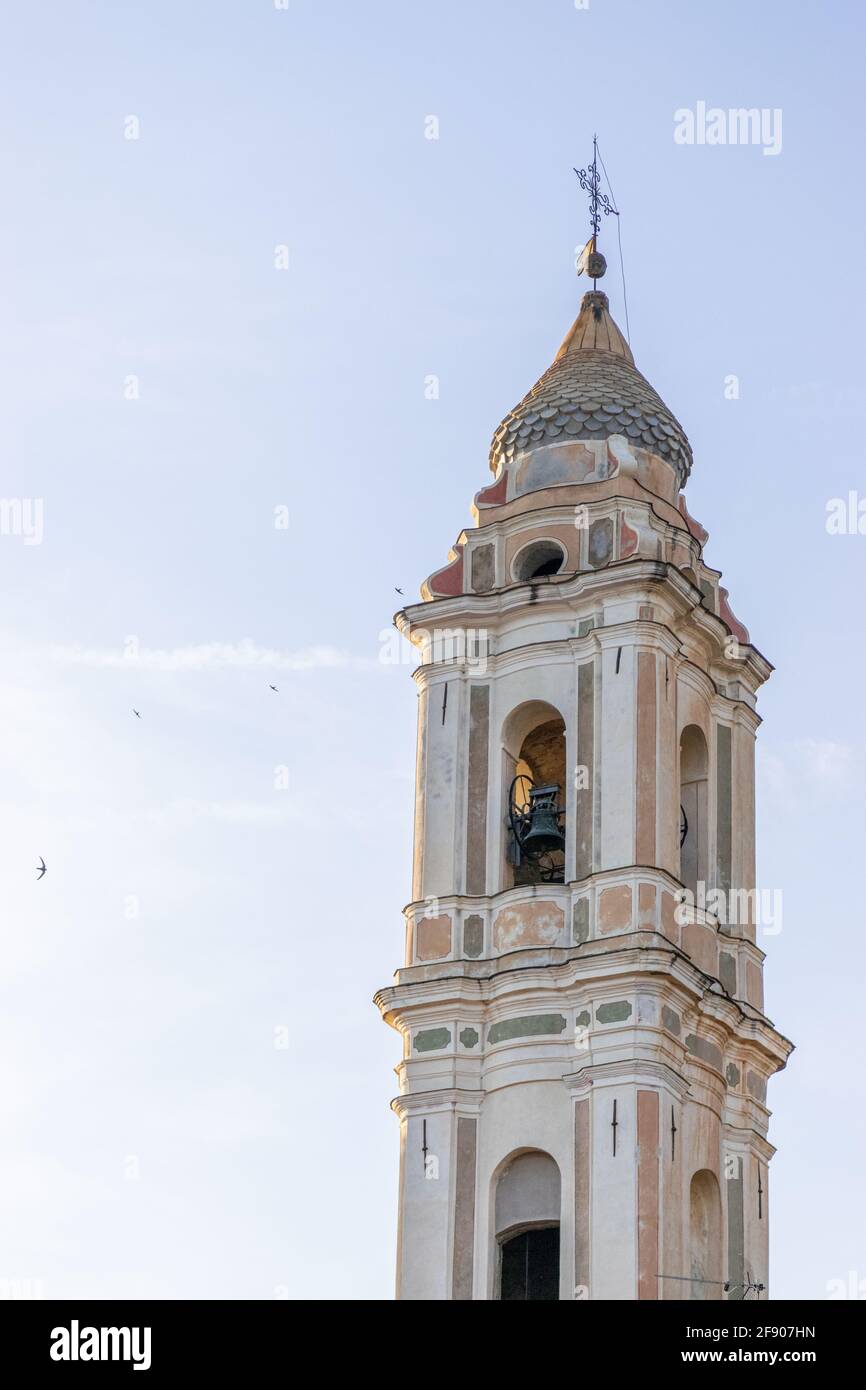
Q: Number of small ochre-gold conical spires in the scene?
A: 1